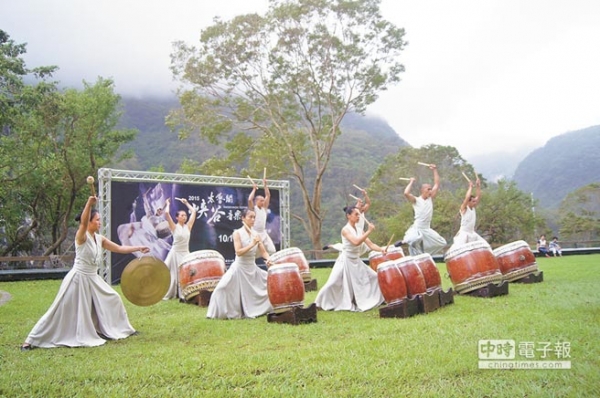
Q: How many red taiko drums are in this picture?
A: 9